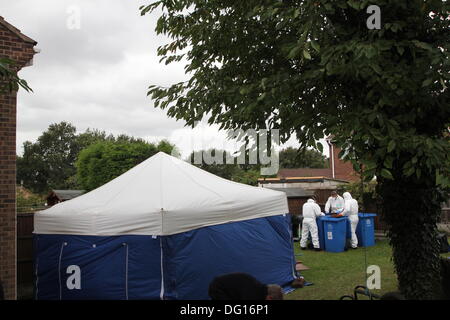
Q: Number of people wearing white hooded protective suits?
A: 3